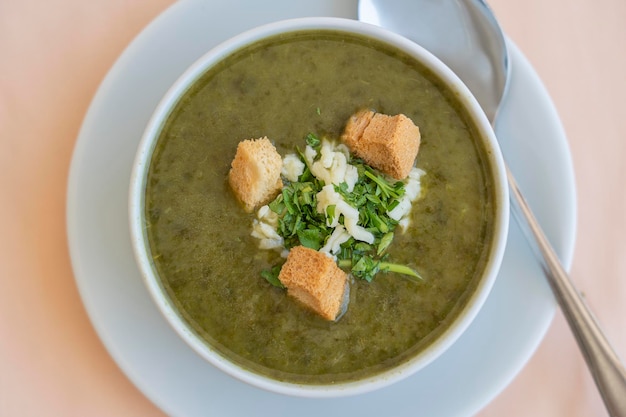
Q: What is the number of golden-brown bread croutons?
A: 3